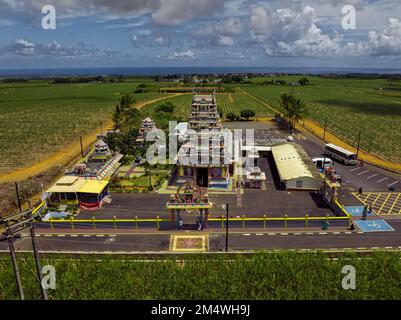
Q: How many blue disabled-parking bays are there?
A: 2